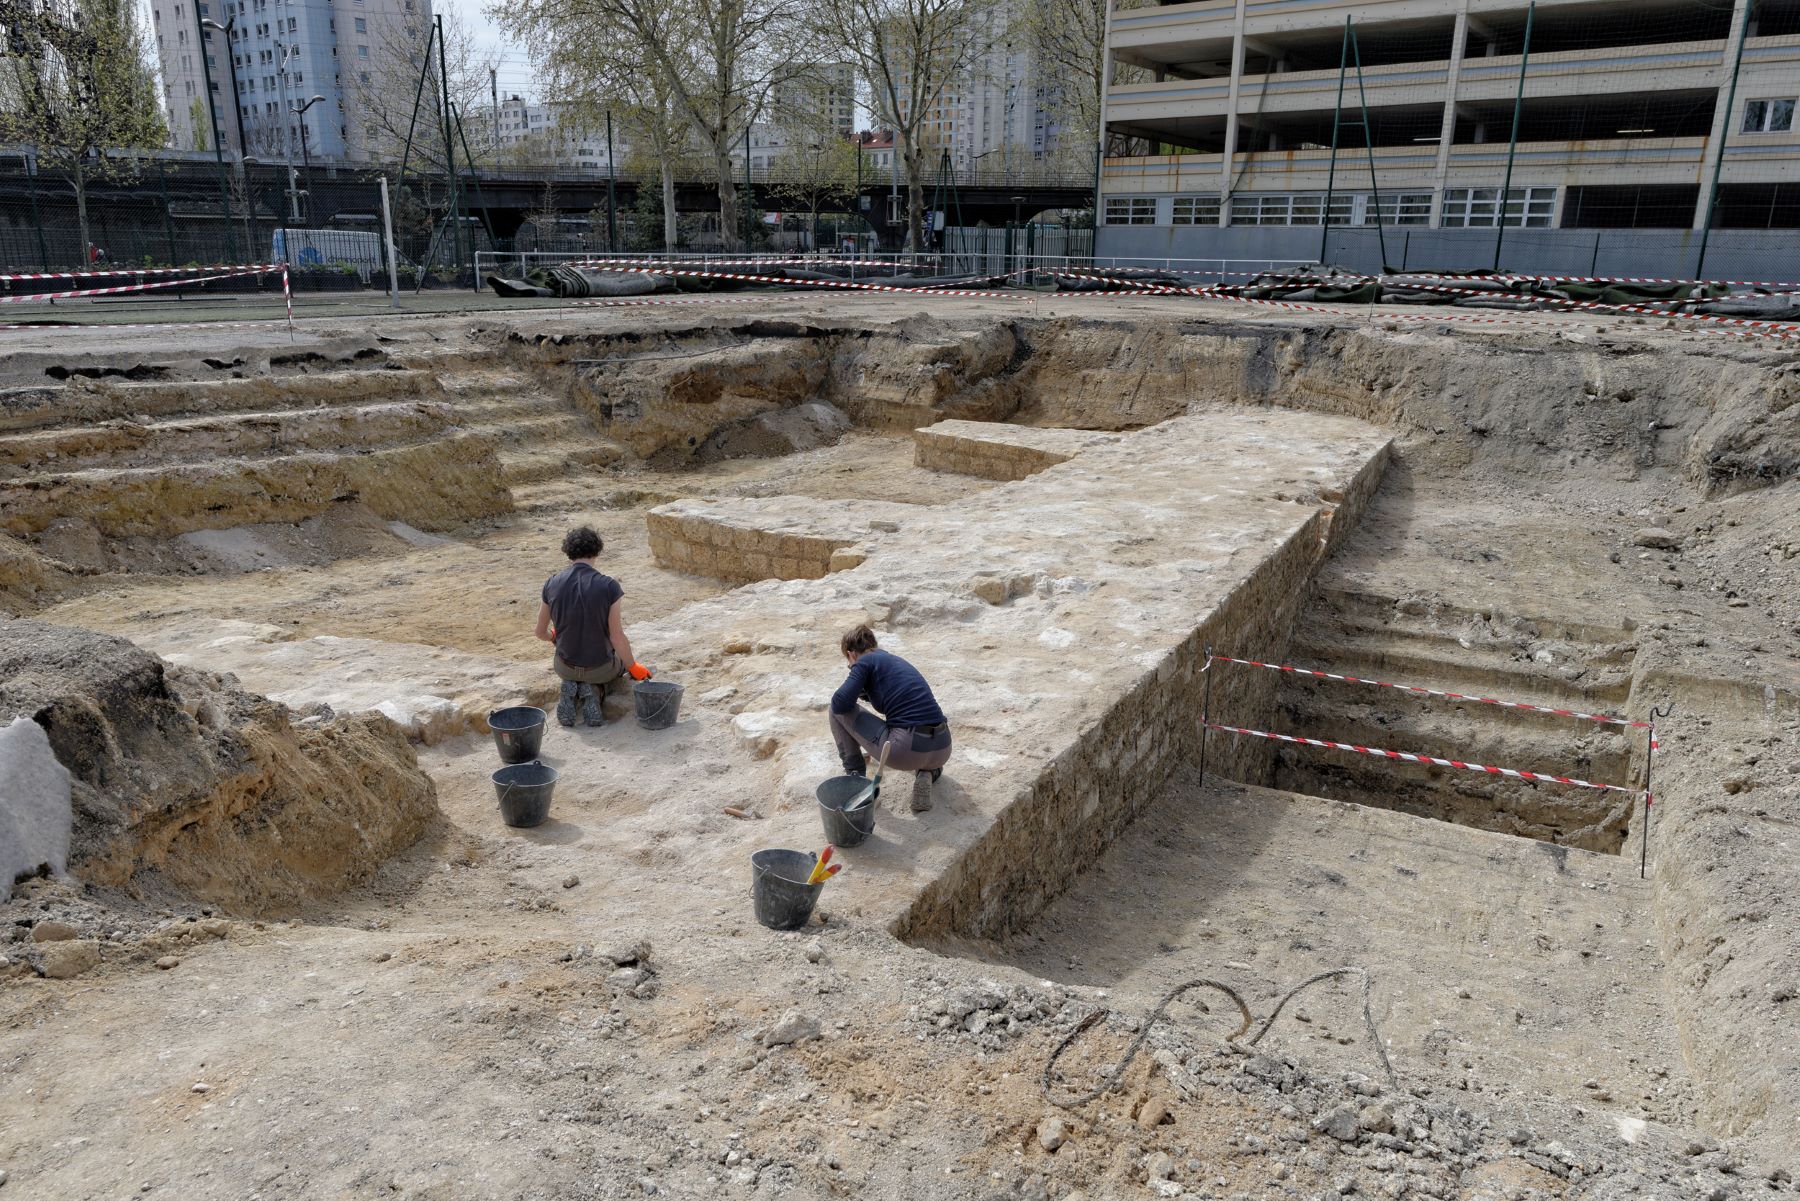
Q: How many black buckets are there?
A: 5